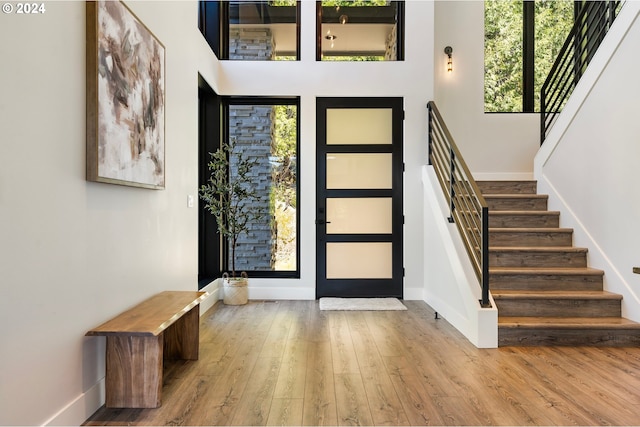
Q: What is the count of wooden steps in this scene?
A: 8